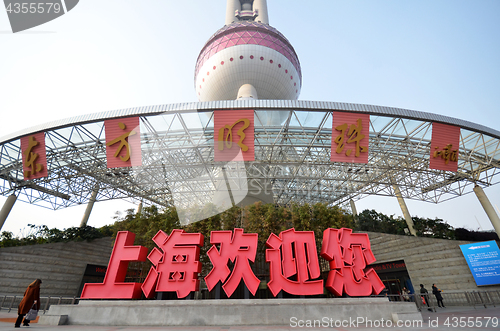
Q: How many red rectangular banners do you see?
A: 5